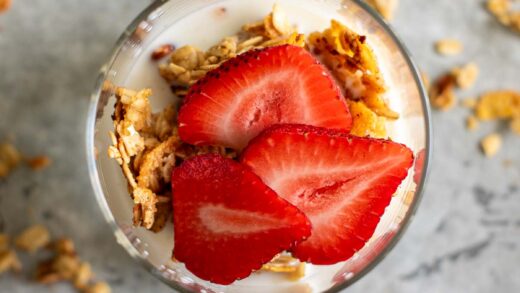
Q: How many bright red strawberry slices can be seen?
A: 3